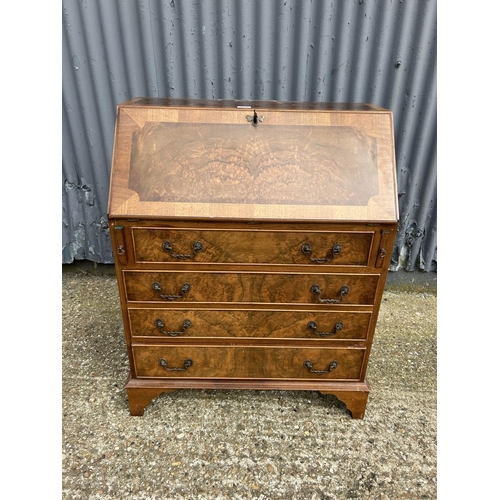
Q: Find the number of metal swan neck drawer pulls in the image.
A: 8